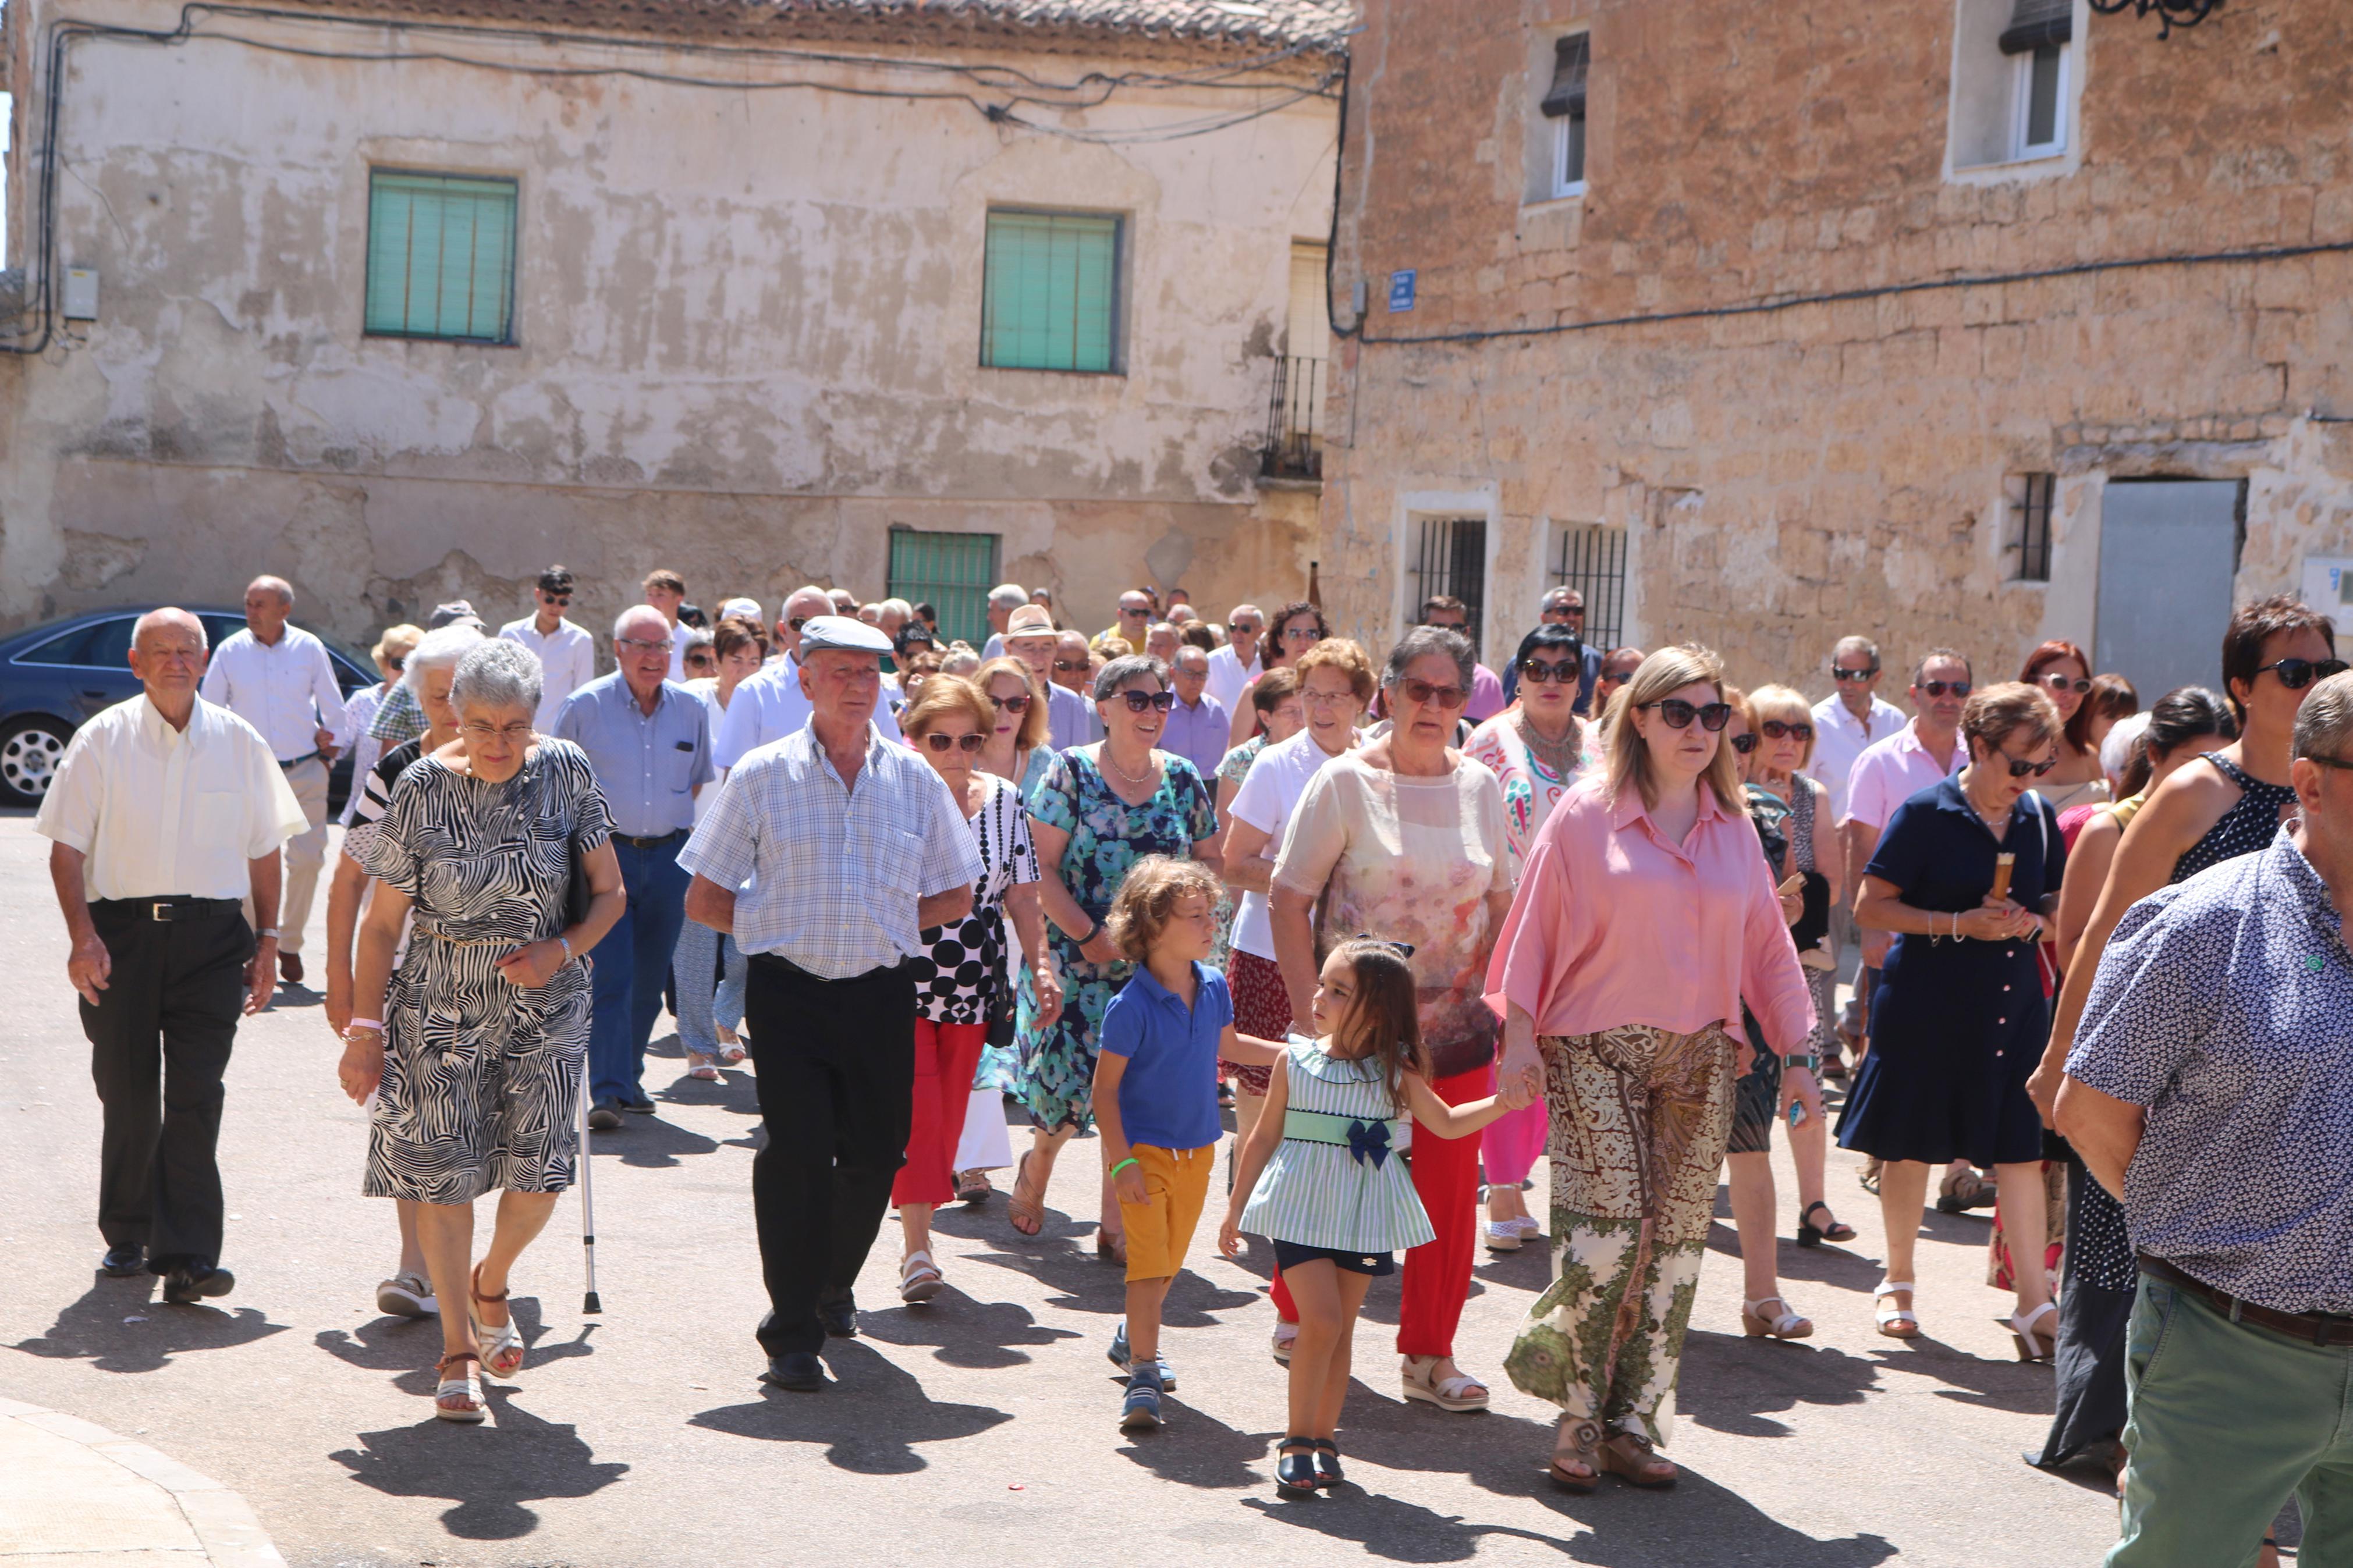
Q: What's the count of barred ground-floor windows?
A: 4